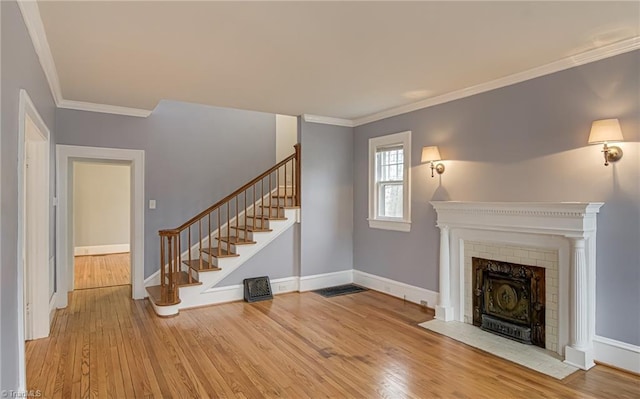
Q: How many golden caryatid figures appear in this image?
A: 0